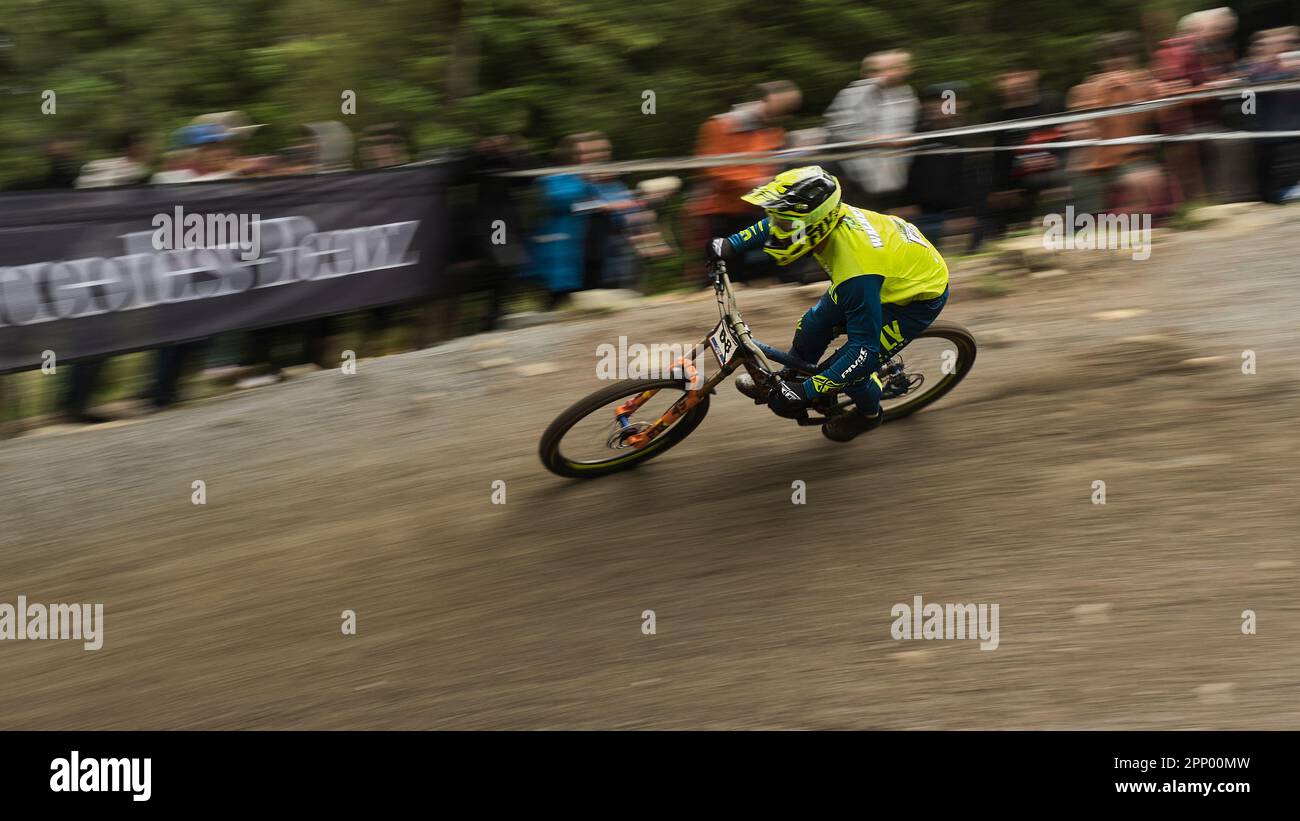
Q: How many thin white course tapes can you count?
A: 2